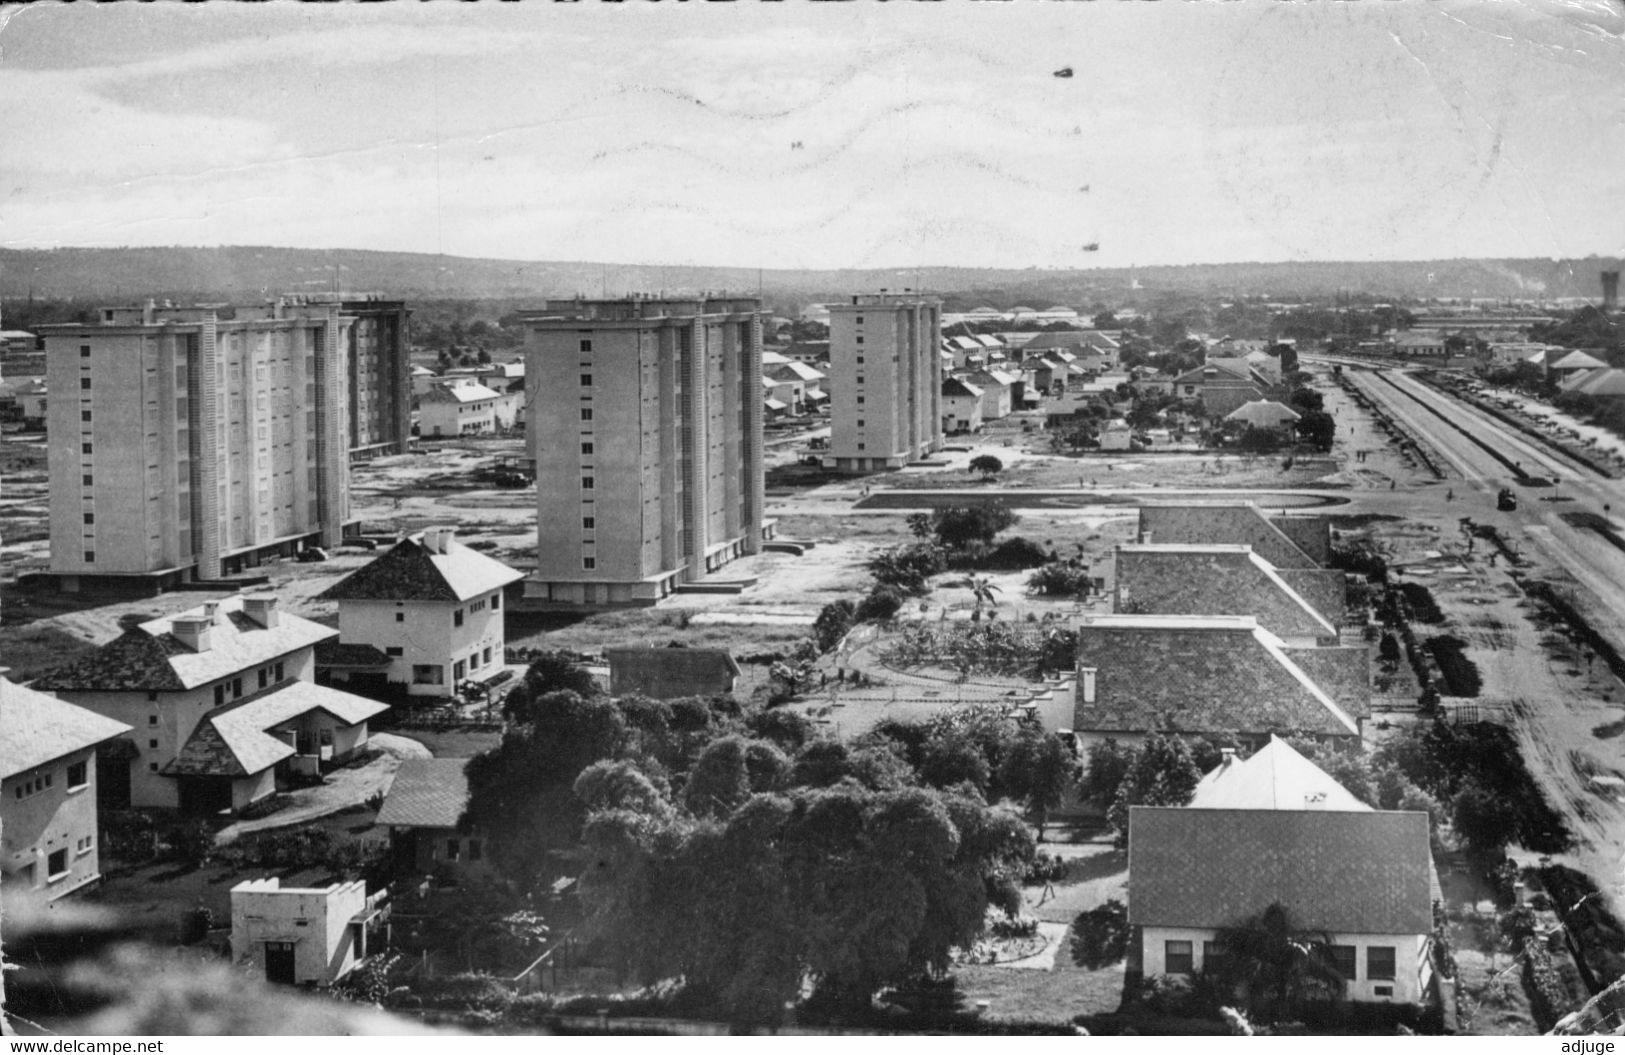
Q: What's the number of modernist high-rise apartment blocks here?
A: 4